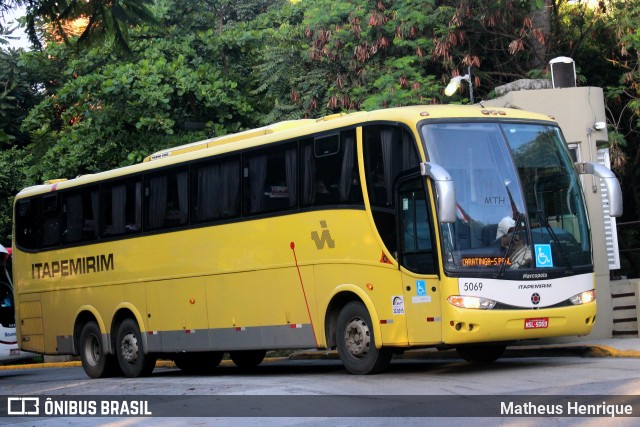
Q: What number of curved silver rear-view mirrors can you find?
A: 2